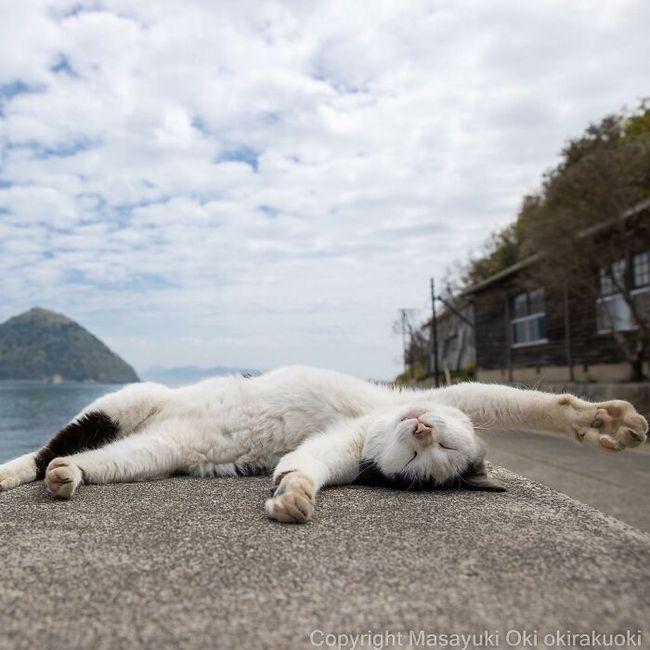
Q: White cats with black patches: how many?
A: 1